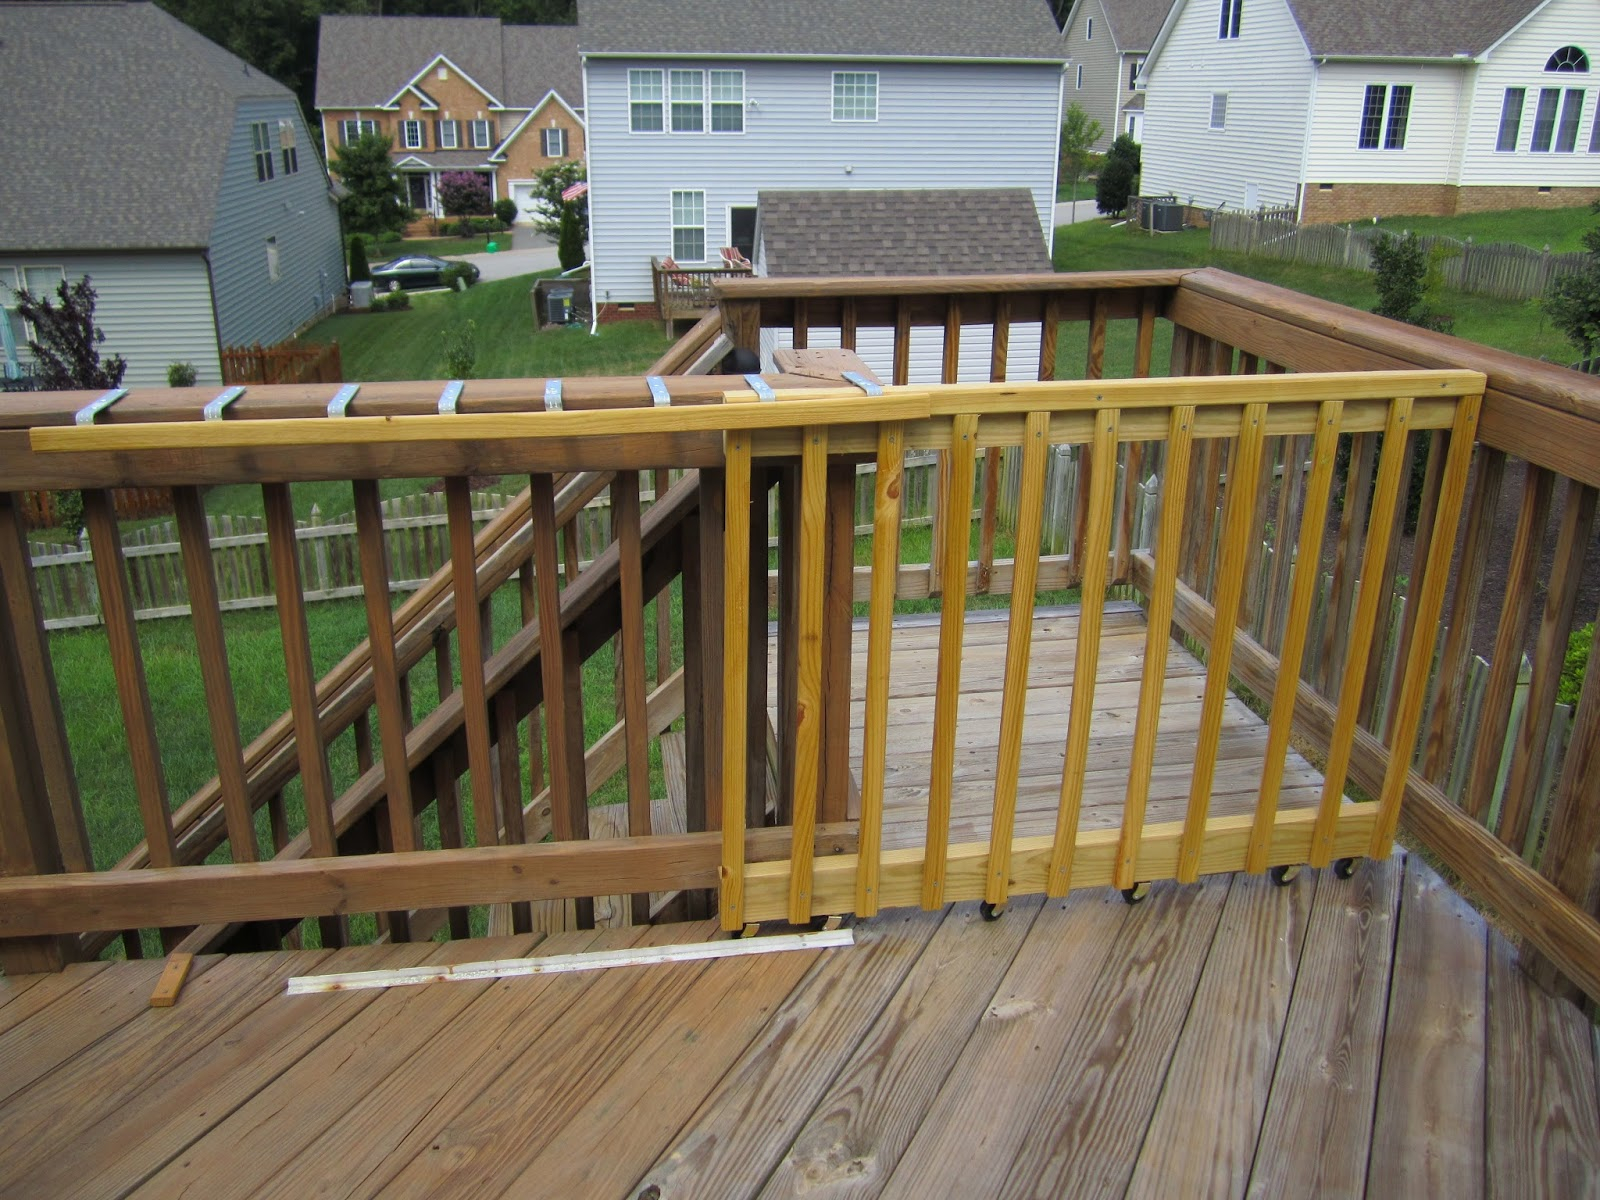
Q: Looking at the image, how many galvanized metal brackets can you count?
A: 8